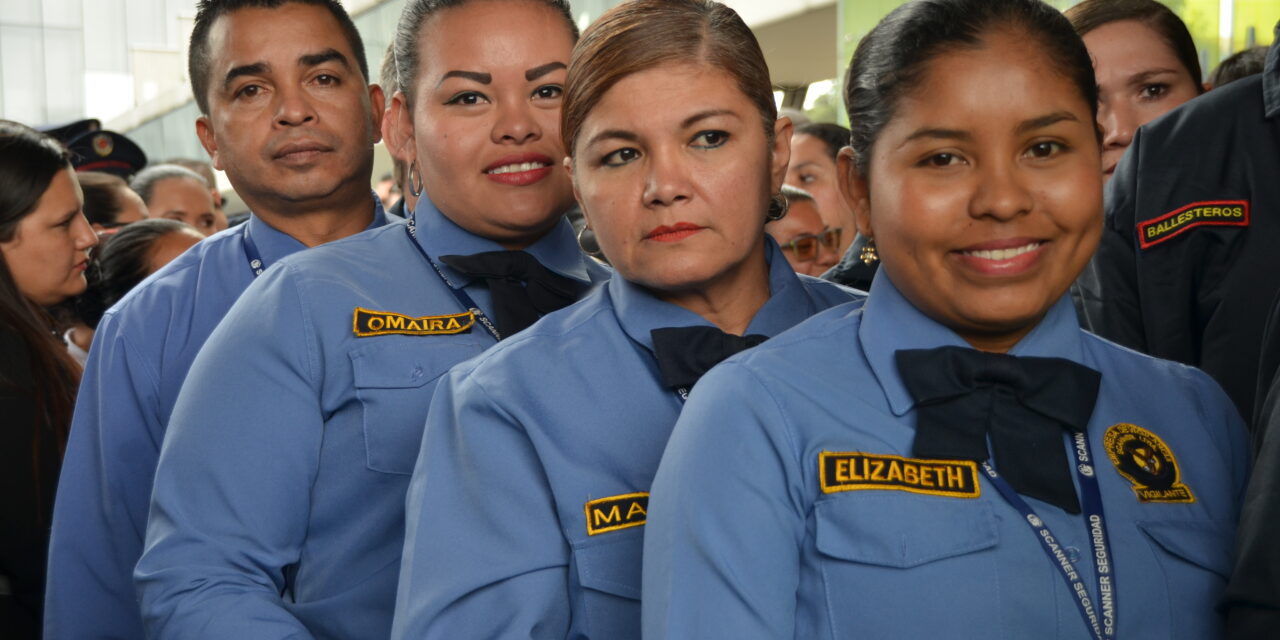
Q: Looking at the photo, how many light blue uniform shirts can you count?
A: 4